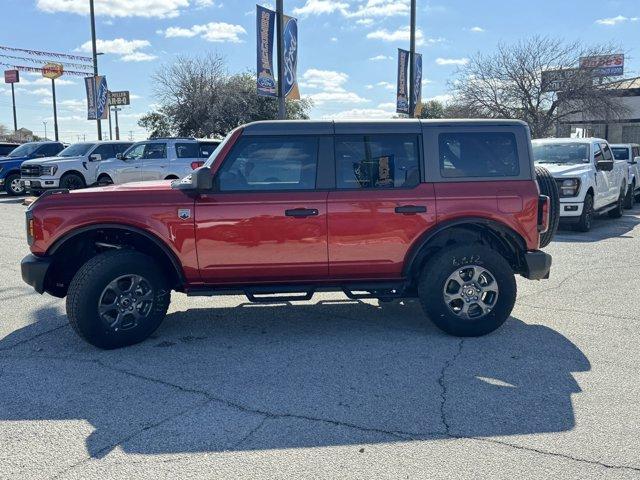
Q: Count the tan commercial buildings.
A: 1